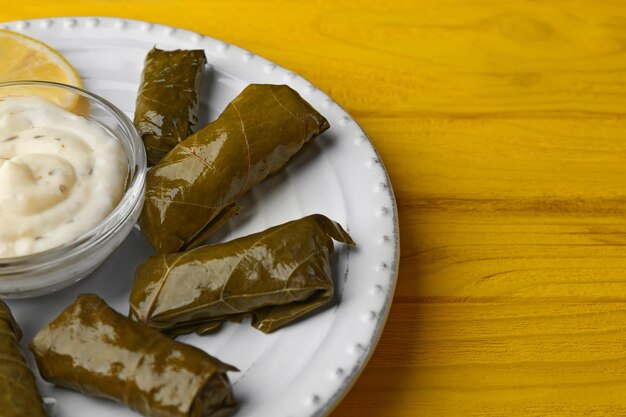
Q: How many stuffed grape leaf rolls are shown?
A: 5